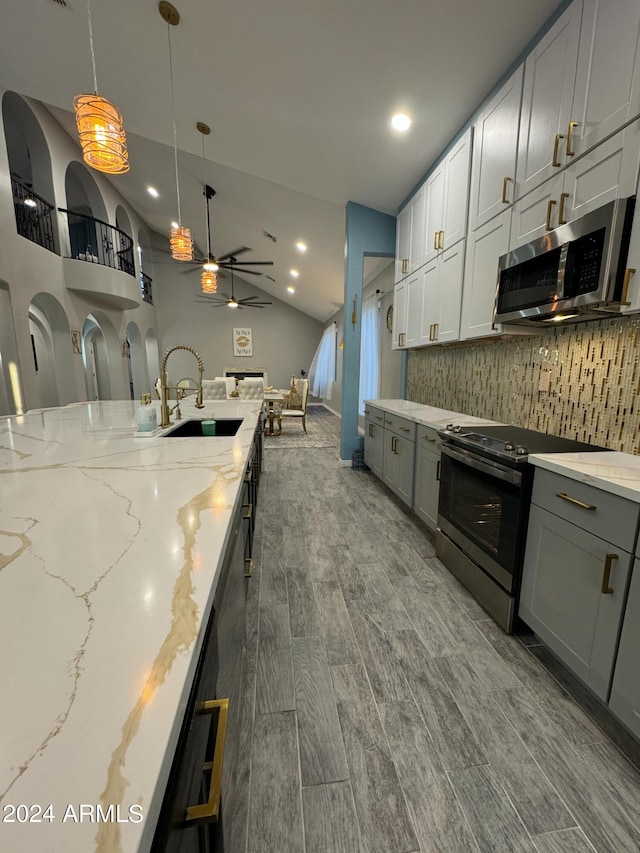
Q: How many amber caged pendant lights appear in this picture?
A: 3